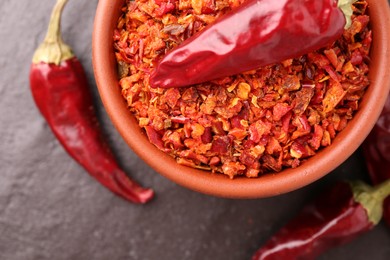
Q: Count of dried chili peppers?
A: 4